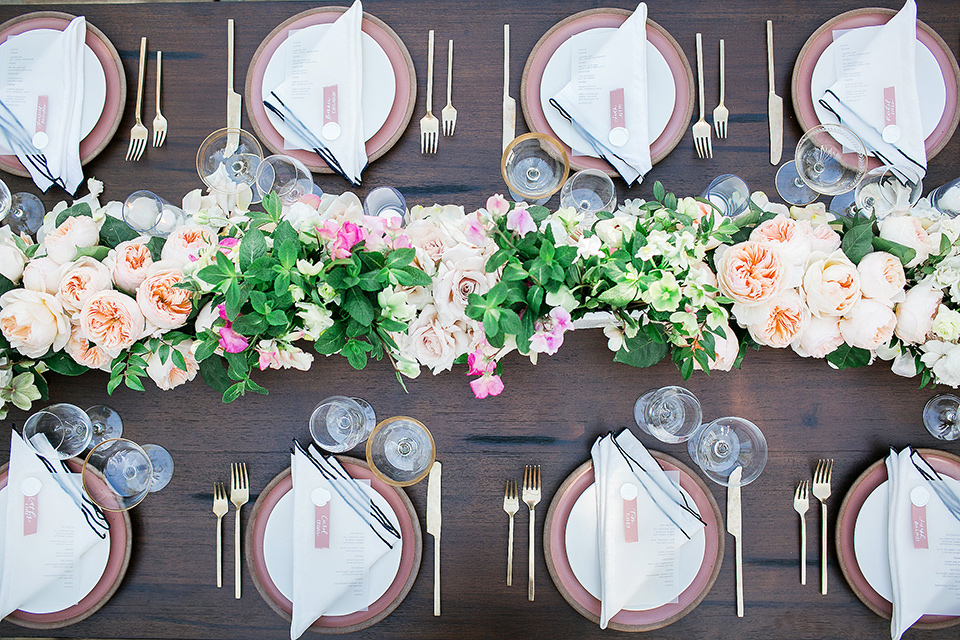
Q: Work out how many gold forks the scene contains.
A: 12